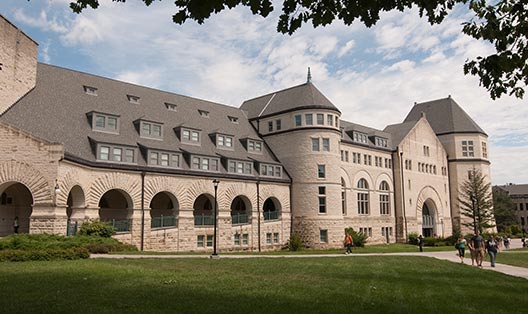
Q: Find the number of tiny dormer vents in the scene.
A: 5